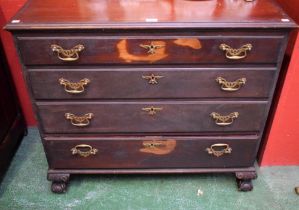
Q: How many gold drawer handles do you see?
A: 8